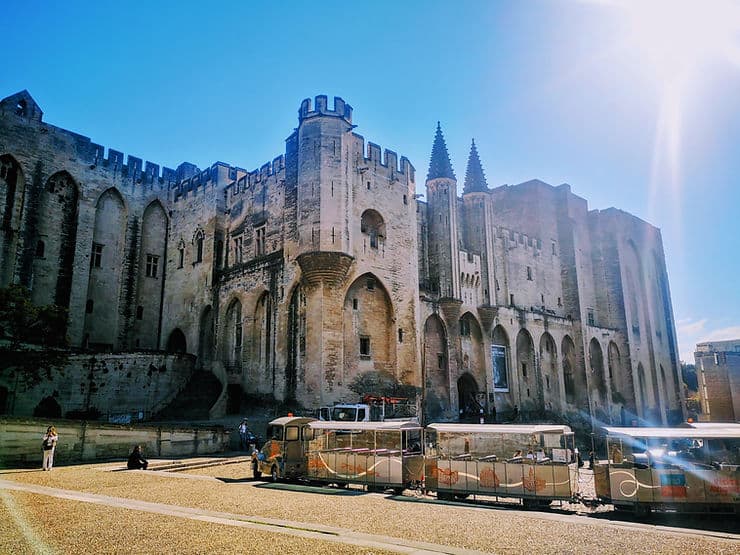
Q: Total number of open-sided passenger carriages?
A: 3